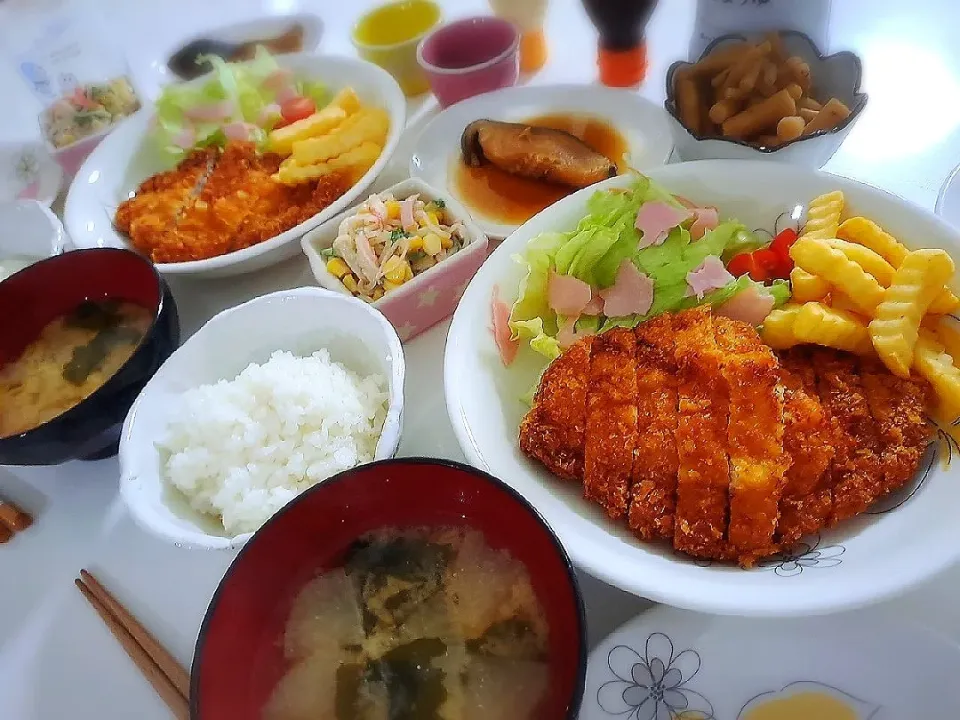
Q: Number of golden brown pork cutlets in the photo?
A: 2